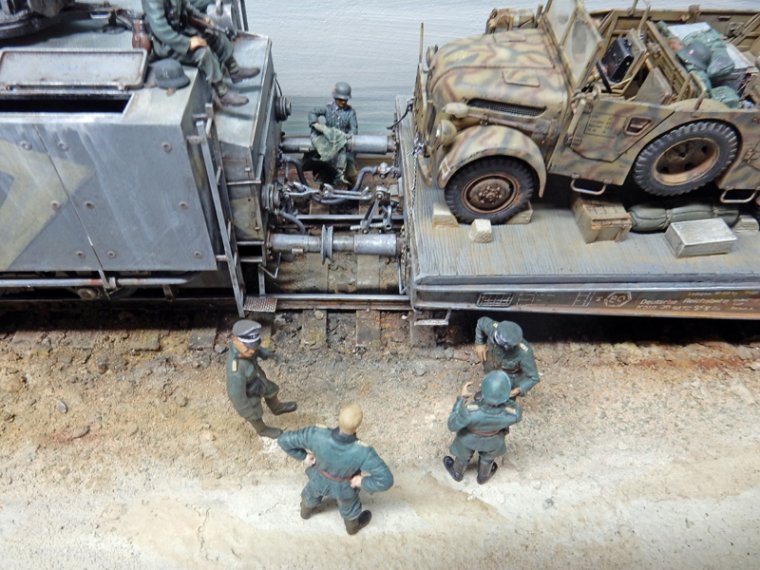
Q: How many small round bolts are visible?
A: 9